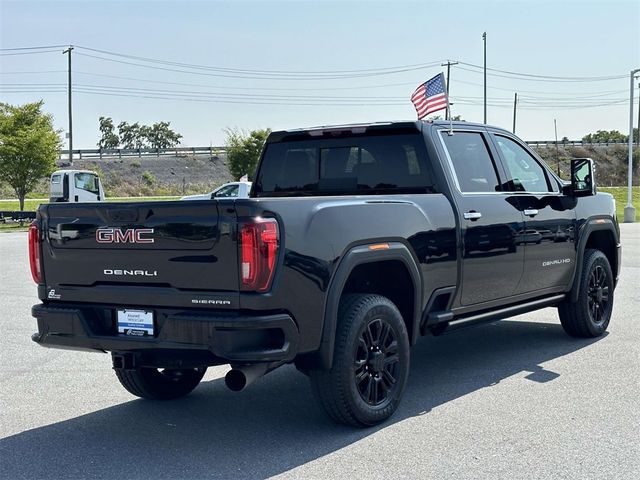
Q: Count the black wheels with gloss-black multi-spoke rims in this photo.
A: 2